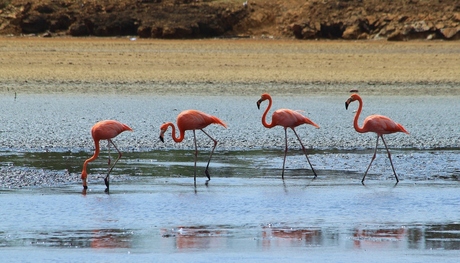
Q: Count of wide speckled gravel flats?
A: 1